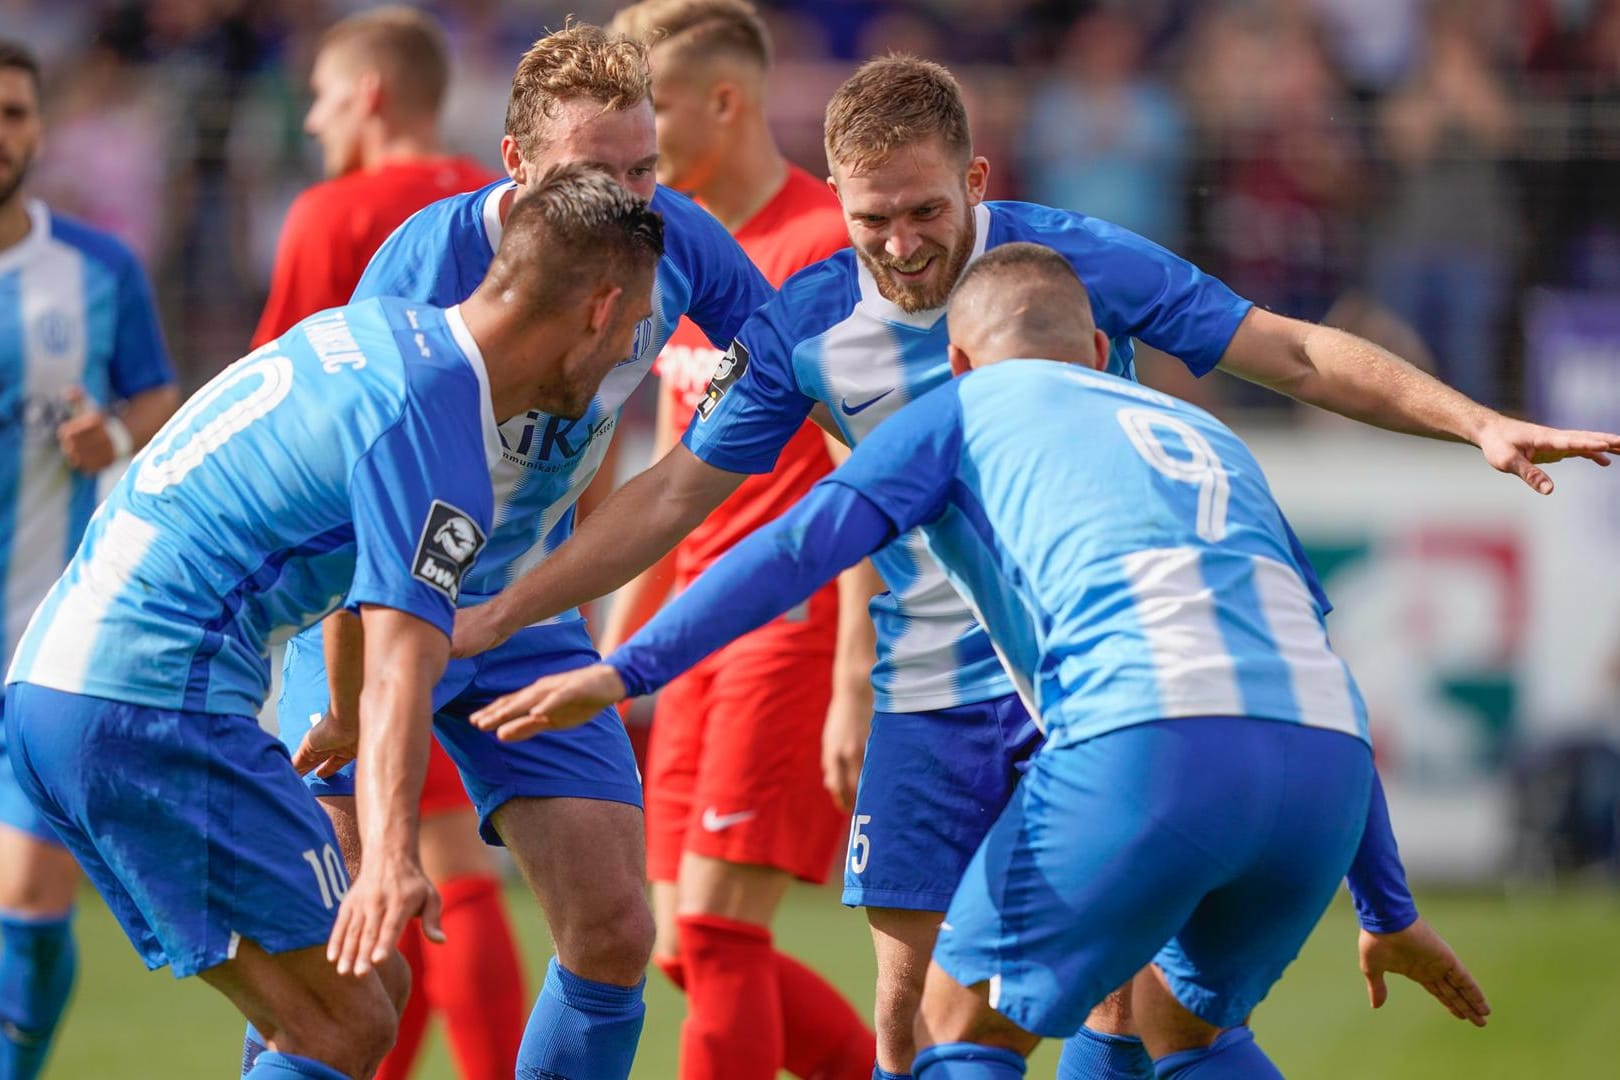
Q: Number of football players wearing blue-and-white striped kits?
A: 5